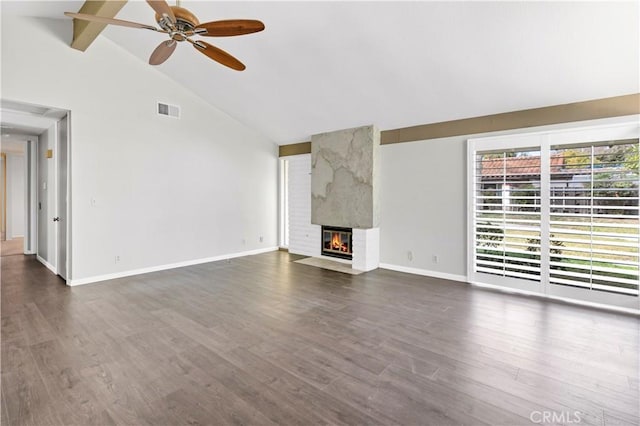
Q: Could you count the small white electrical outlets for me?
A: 5